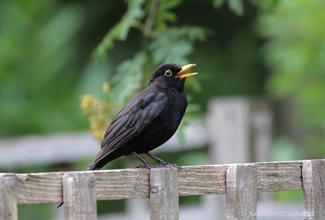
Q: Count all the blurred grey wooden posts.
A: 2